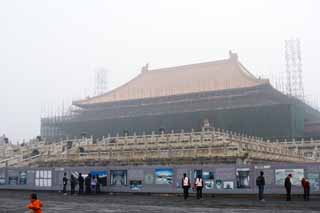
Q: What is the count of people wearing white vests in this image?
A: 2